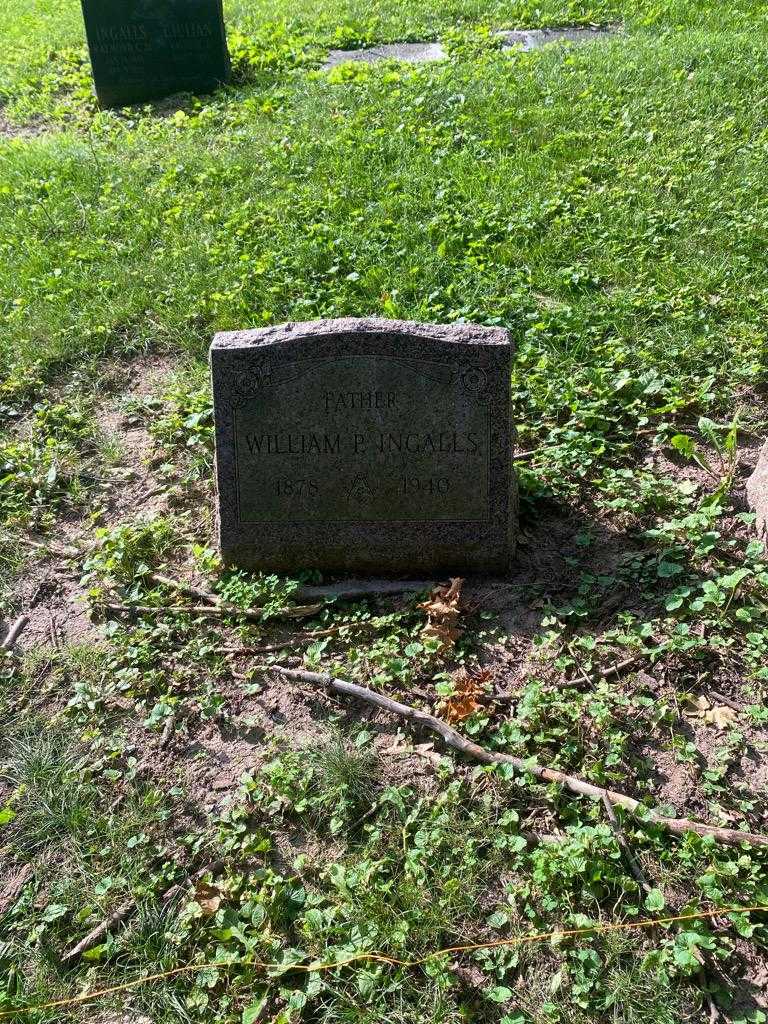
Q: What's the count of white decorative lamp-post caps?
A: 0